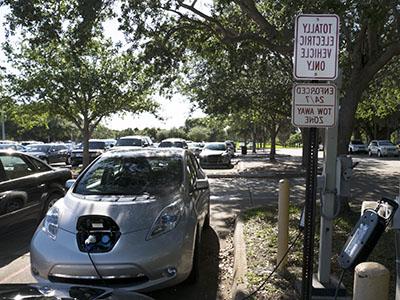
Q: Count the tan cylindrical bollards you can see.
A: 2